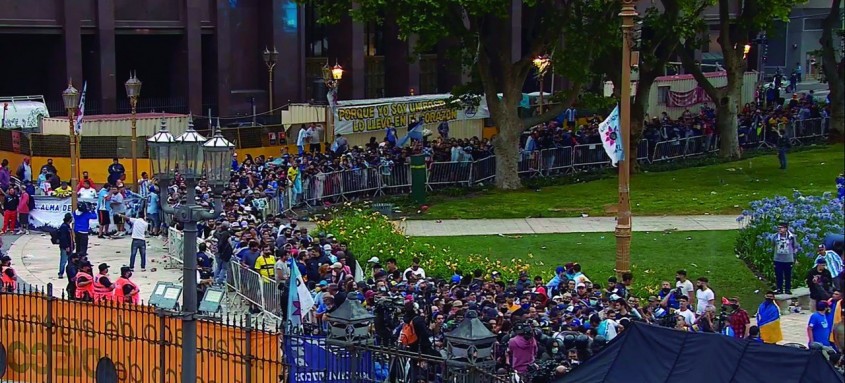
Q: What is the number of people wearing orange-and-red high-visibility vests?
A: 4